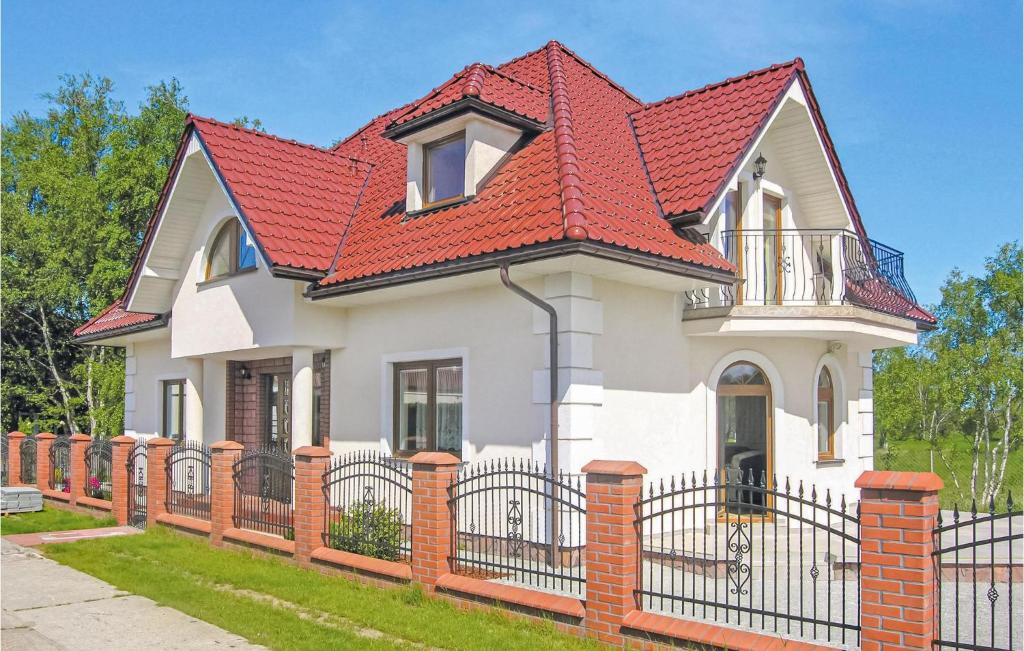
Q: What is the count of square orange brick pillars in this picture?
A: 10